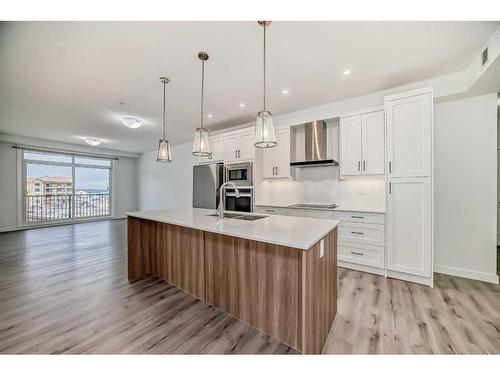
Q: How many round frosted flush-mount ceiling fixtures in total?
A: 2